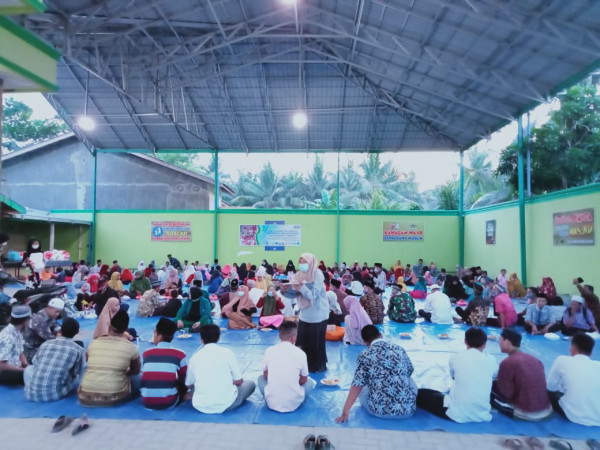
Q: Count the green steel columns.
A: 5